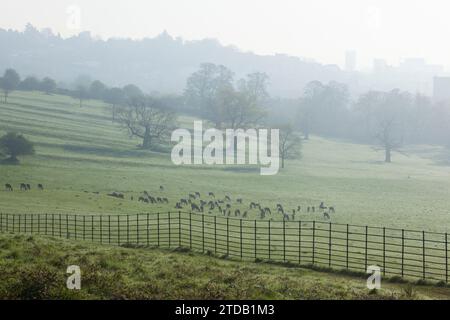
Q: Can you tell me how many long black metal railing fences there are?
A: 1